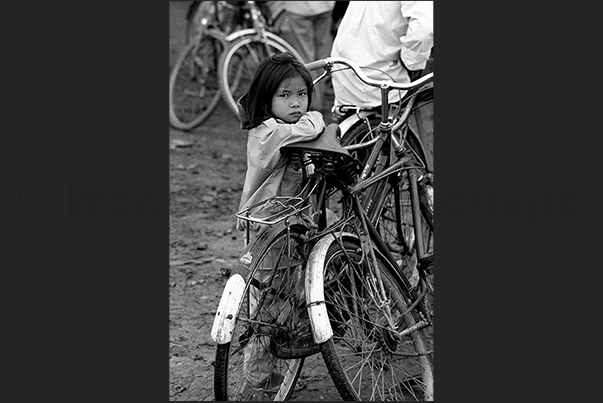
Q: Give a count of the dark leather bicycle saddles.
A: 1